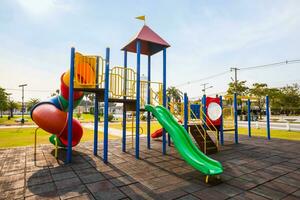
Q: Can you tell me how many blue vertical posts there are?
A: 14